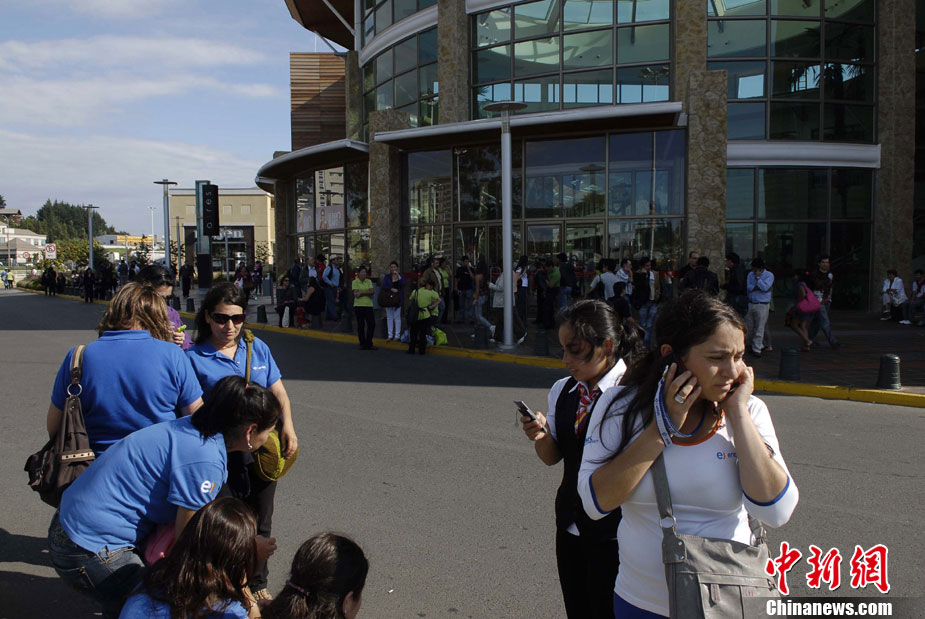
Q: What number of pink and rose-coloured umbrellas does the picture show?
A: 0